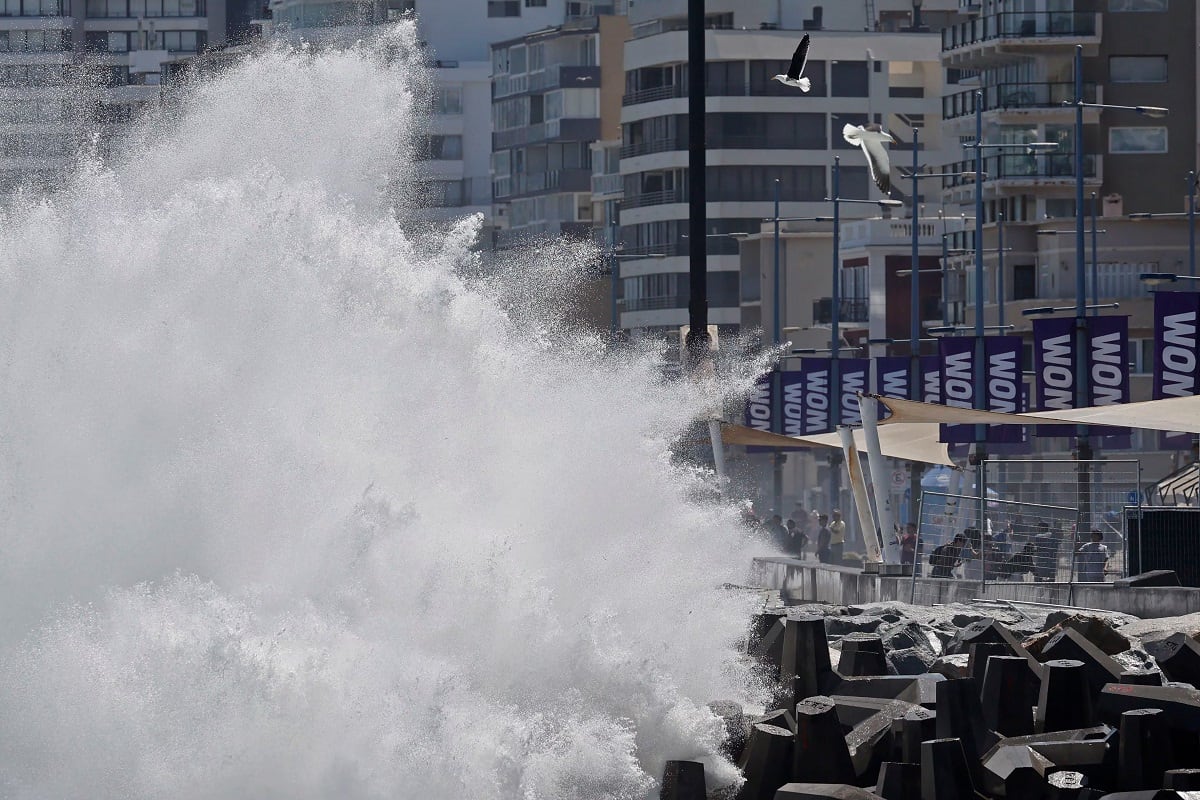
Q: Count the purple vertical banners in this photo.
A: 11